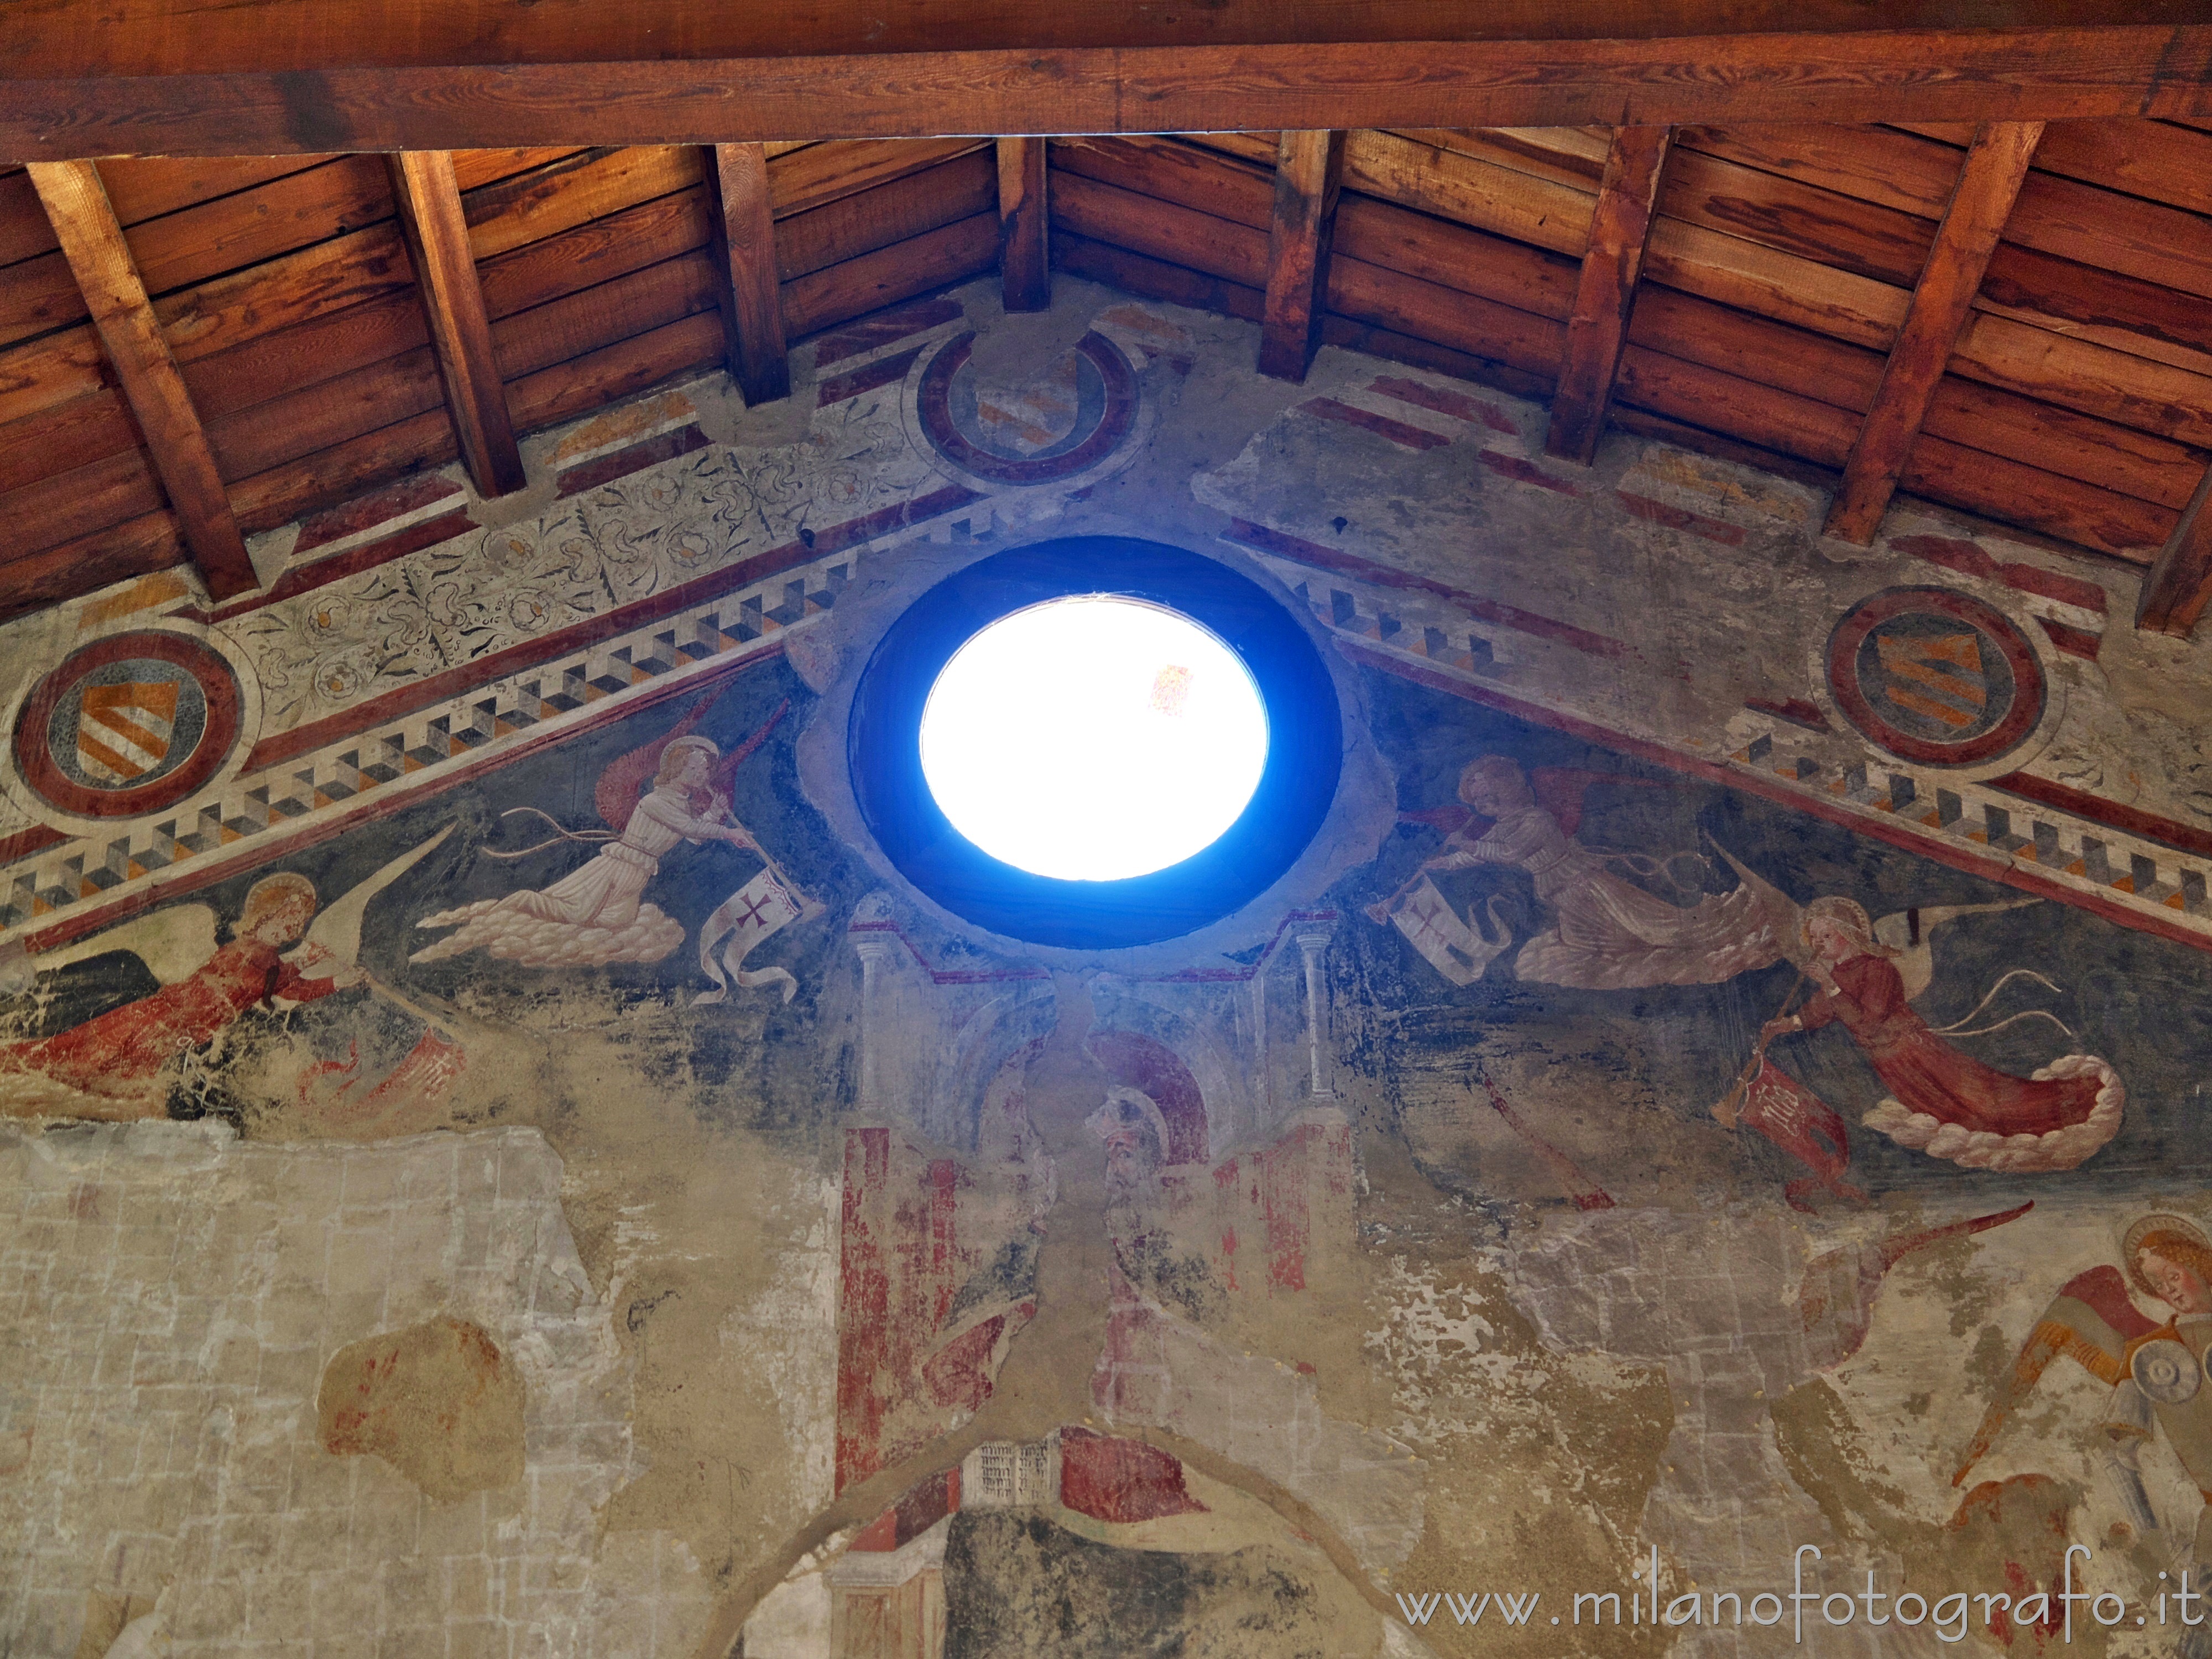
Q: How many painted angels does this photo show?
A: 5